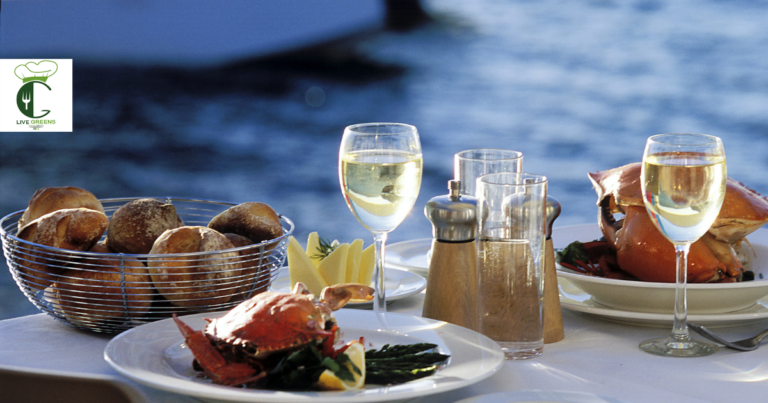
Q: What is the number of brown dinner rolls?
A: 7